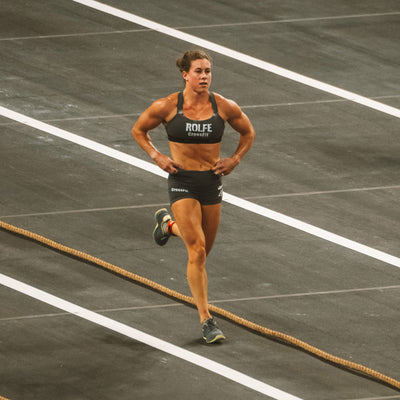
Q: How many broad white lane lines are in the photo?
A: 3